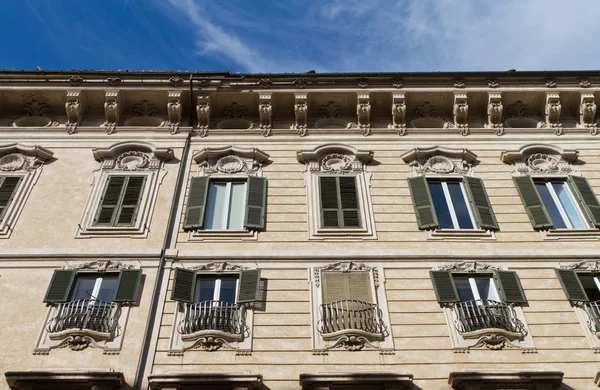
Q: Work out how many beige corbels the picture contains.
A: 12